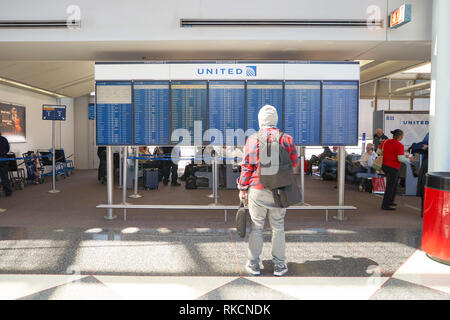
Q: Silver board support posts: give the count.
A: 2